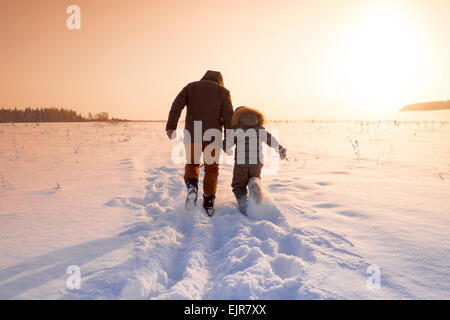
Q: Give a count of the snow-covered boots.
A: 4